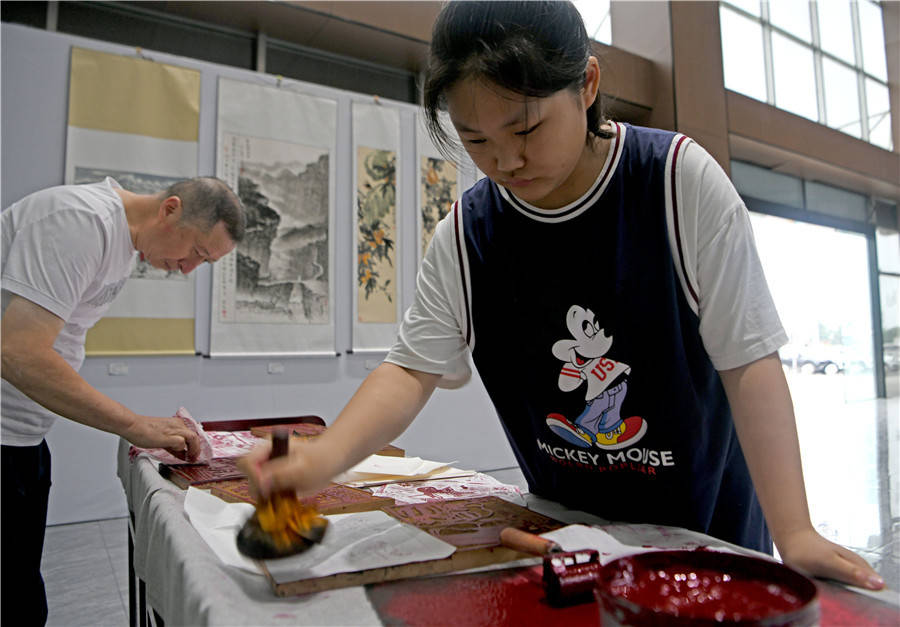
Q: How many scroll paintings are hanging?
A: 4